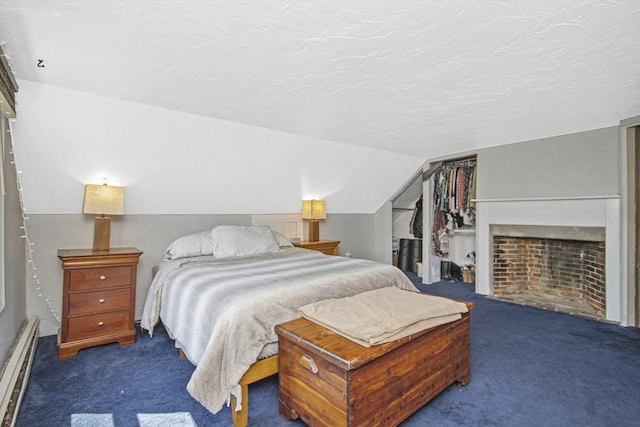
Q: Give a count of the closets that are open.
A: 2